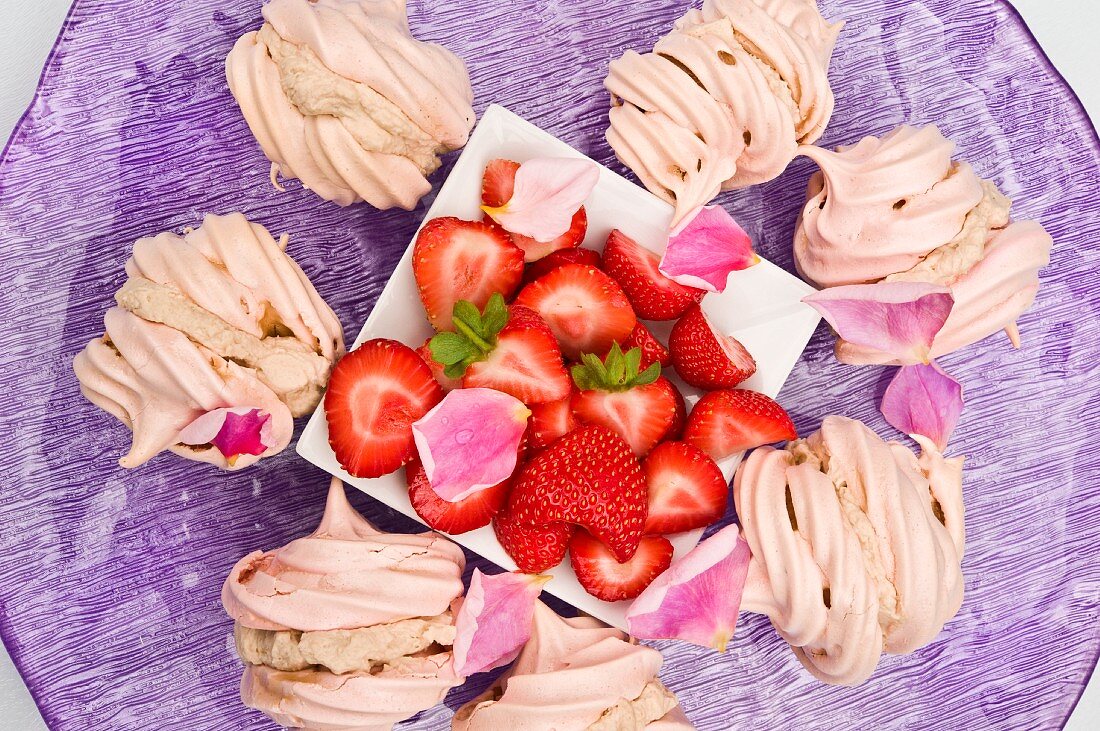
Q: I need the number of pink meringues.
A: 7